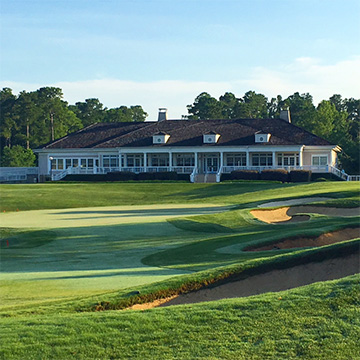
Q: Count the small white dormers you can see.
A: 3